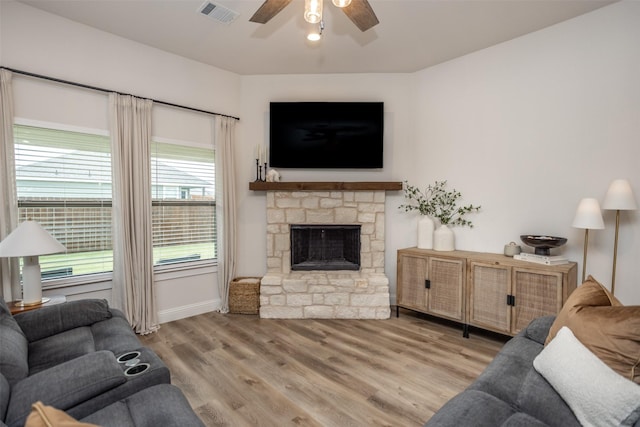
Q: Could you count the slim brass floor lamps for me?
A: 2